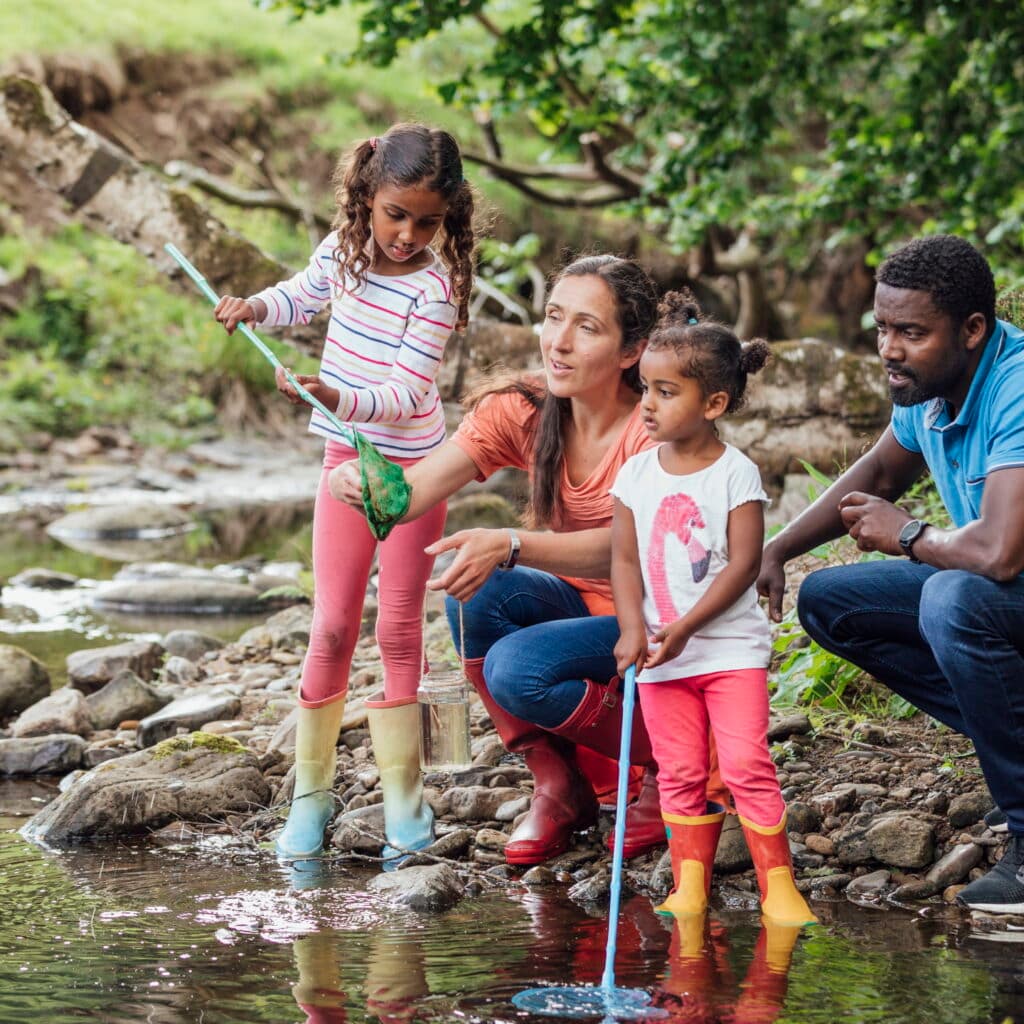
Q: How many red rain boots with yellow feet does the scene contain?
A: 2